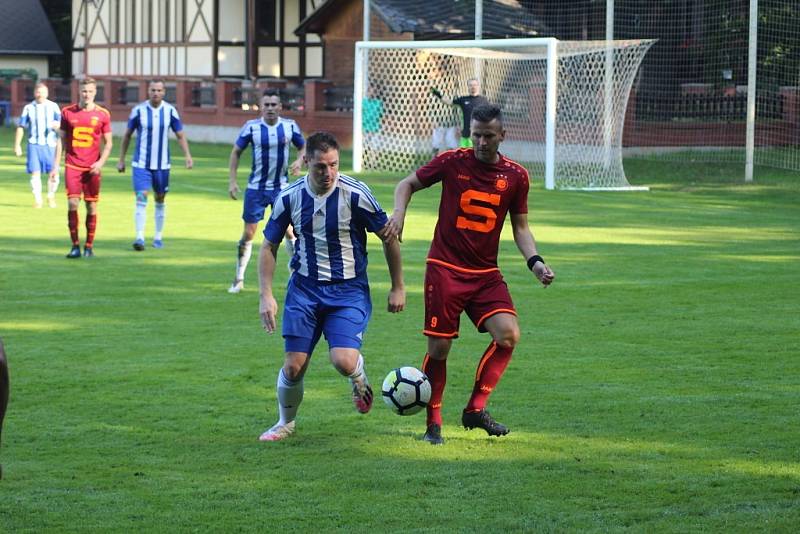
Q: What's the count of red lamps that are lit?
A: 0